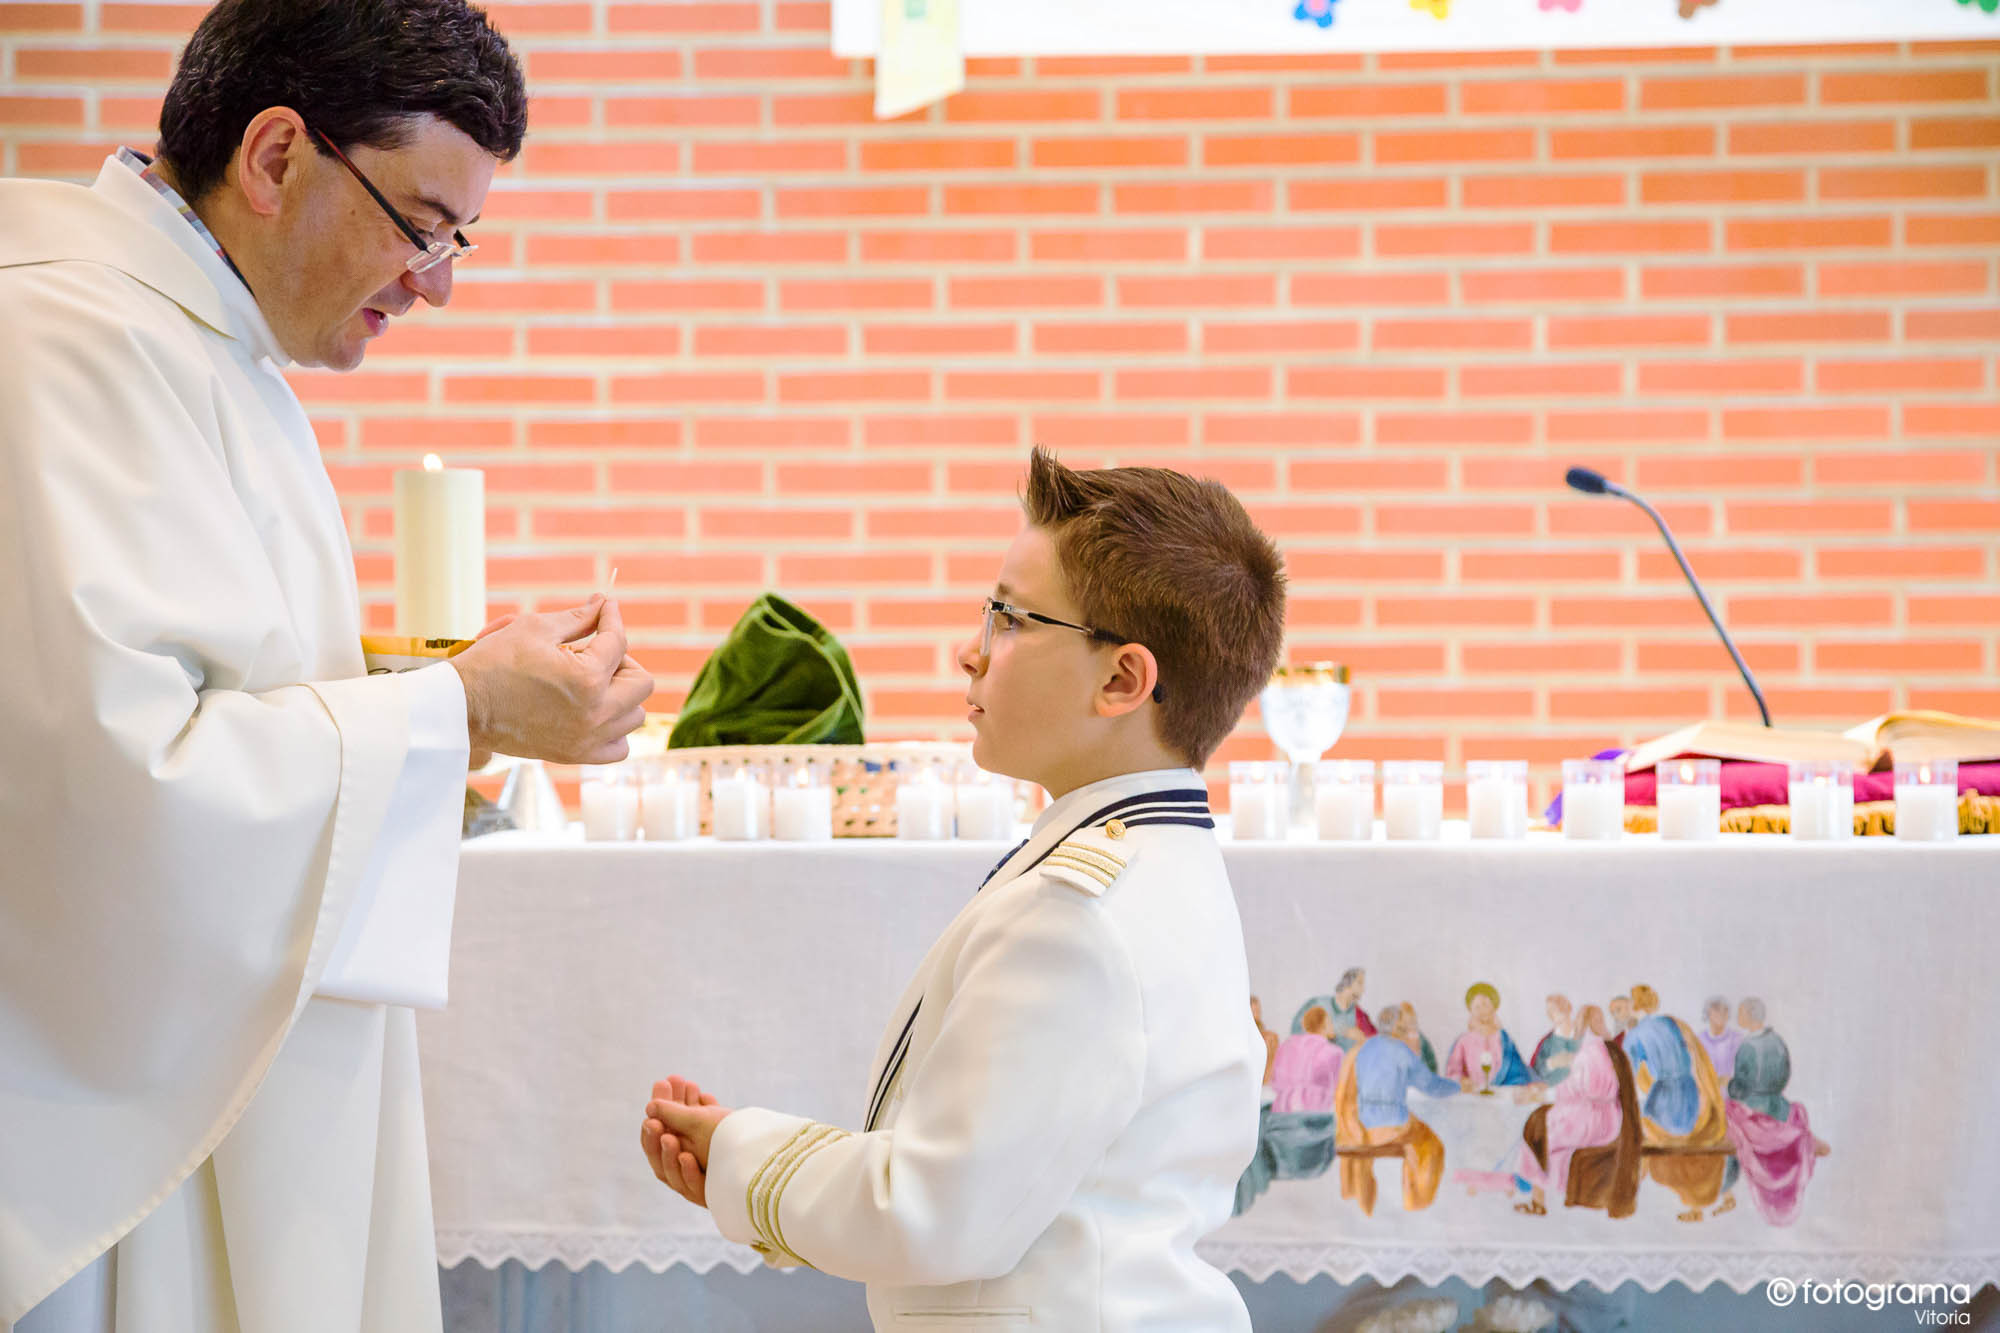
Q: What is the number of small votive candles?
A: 14